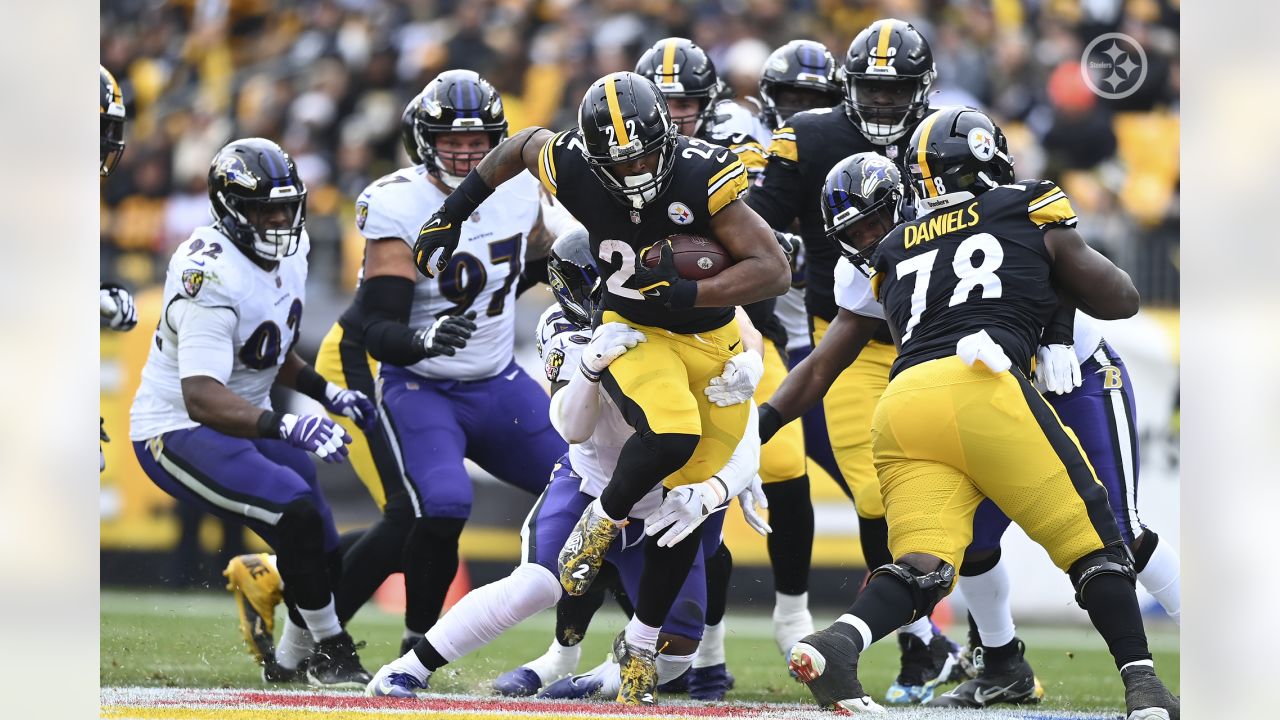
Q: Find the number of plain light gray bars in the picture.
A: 2